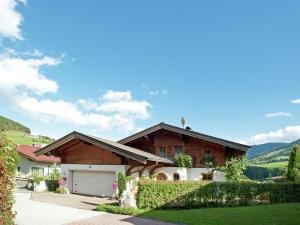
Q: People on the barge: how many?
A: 0